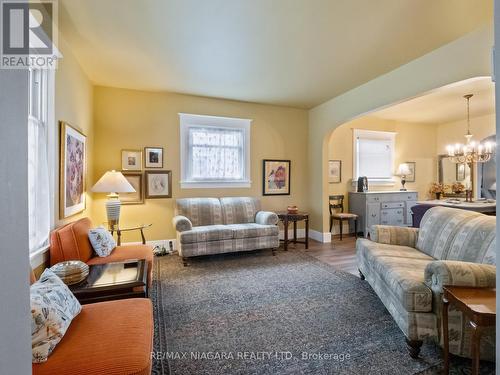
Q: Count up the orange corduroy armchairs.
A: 2